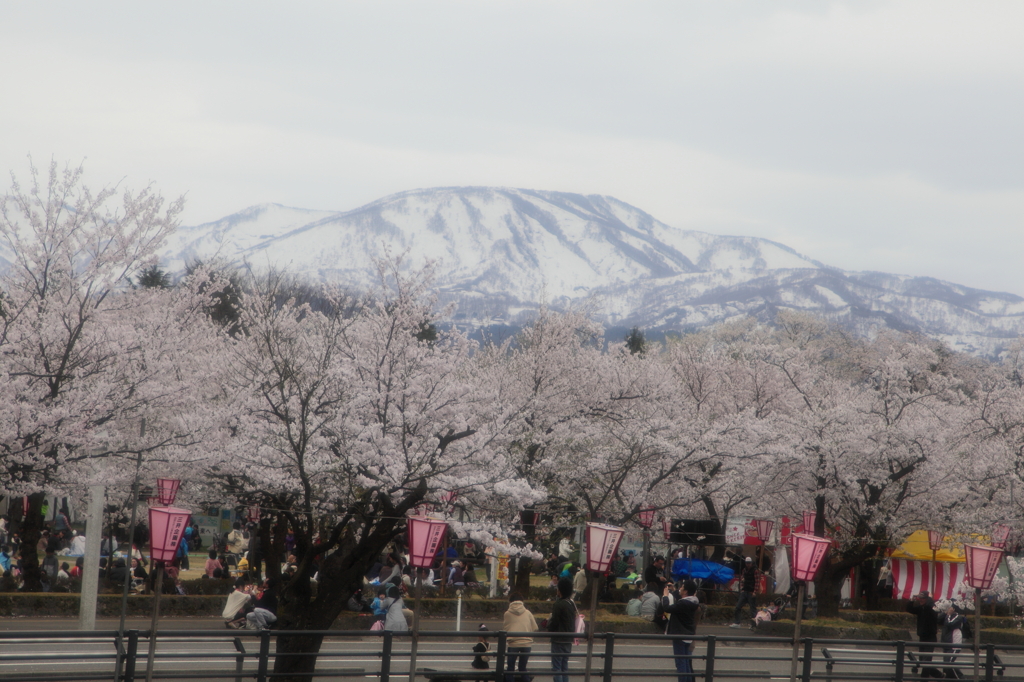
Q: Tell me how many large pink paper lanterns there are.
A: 5